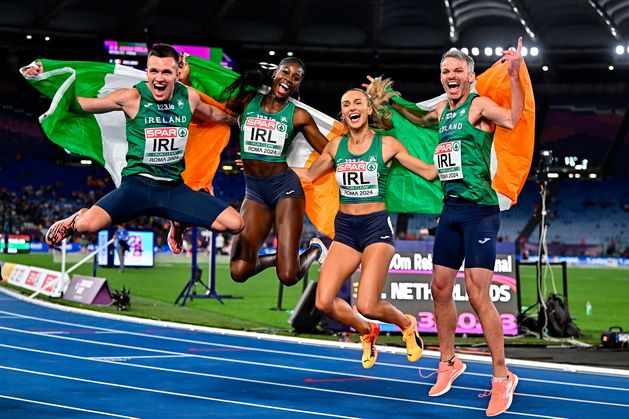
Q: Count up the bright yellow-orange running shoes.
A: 2